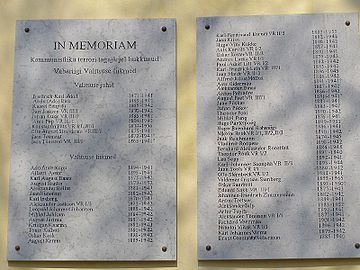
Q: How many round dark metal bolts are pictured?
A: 8